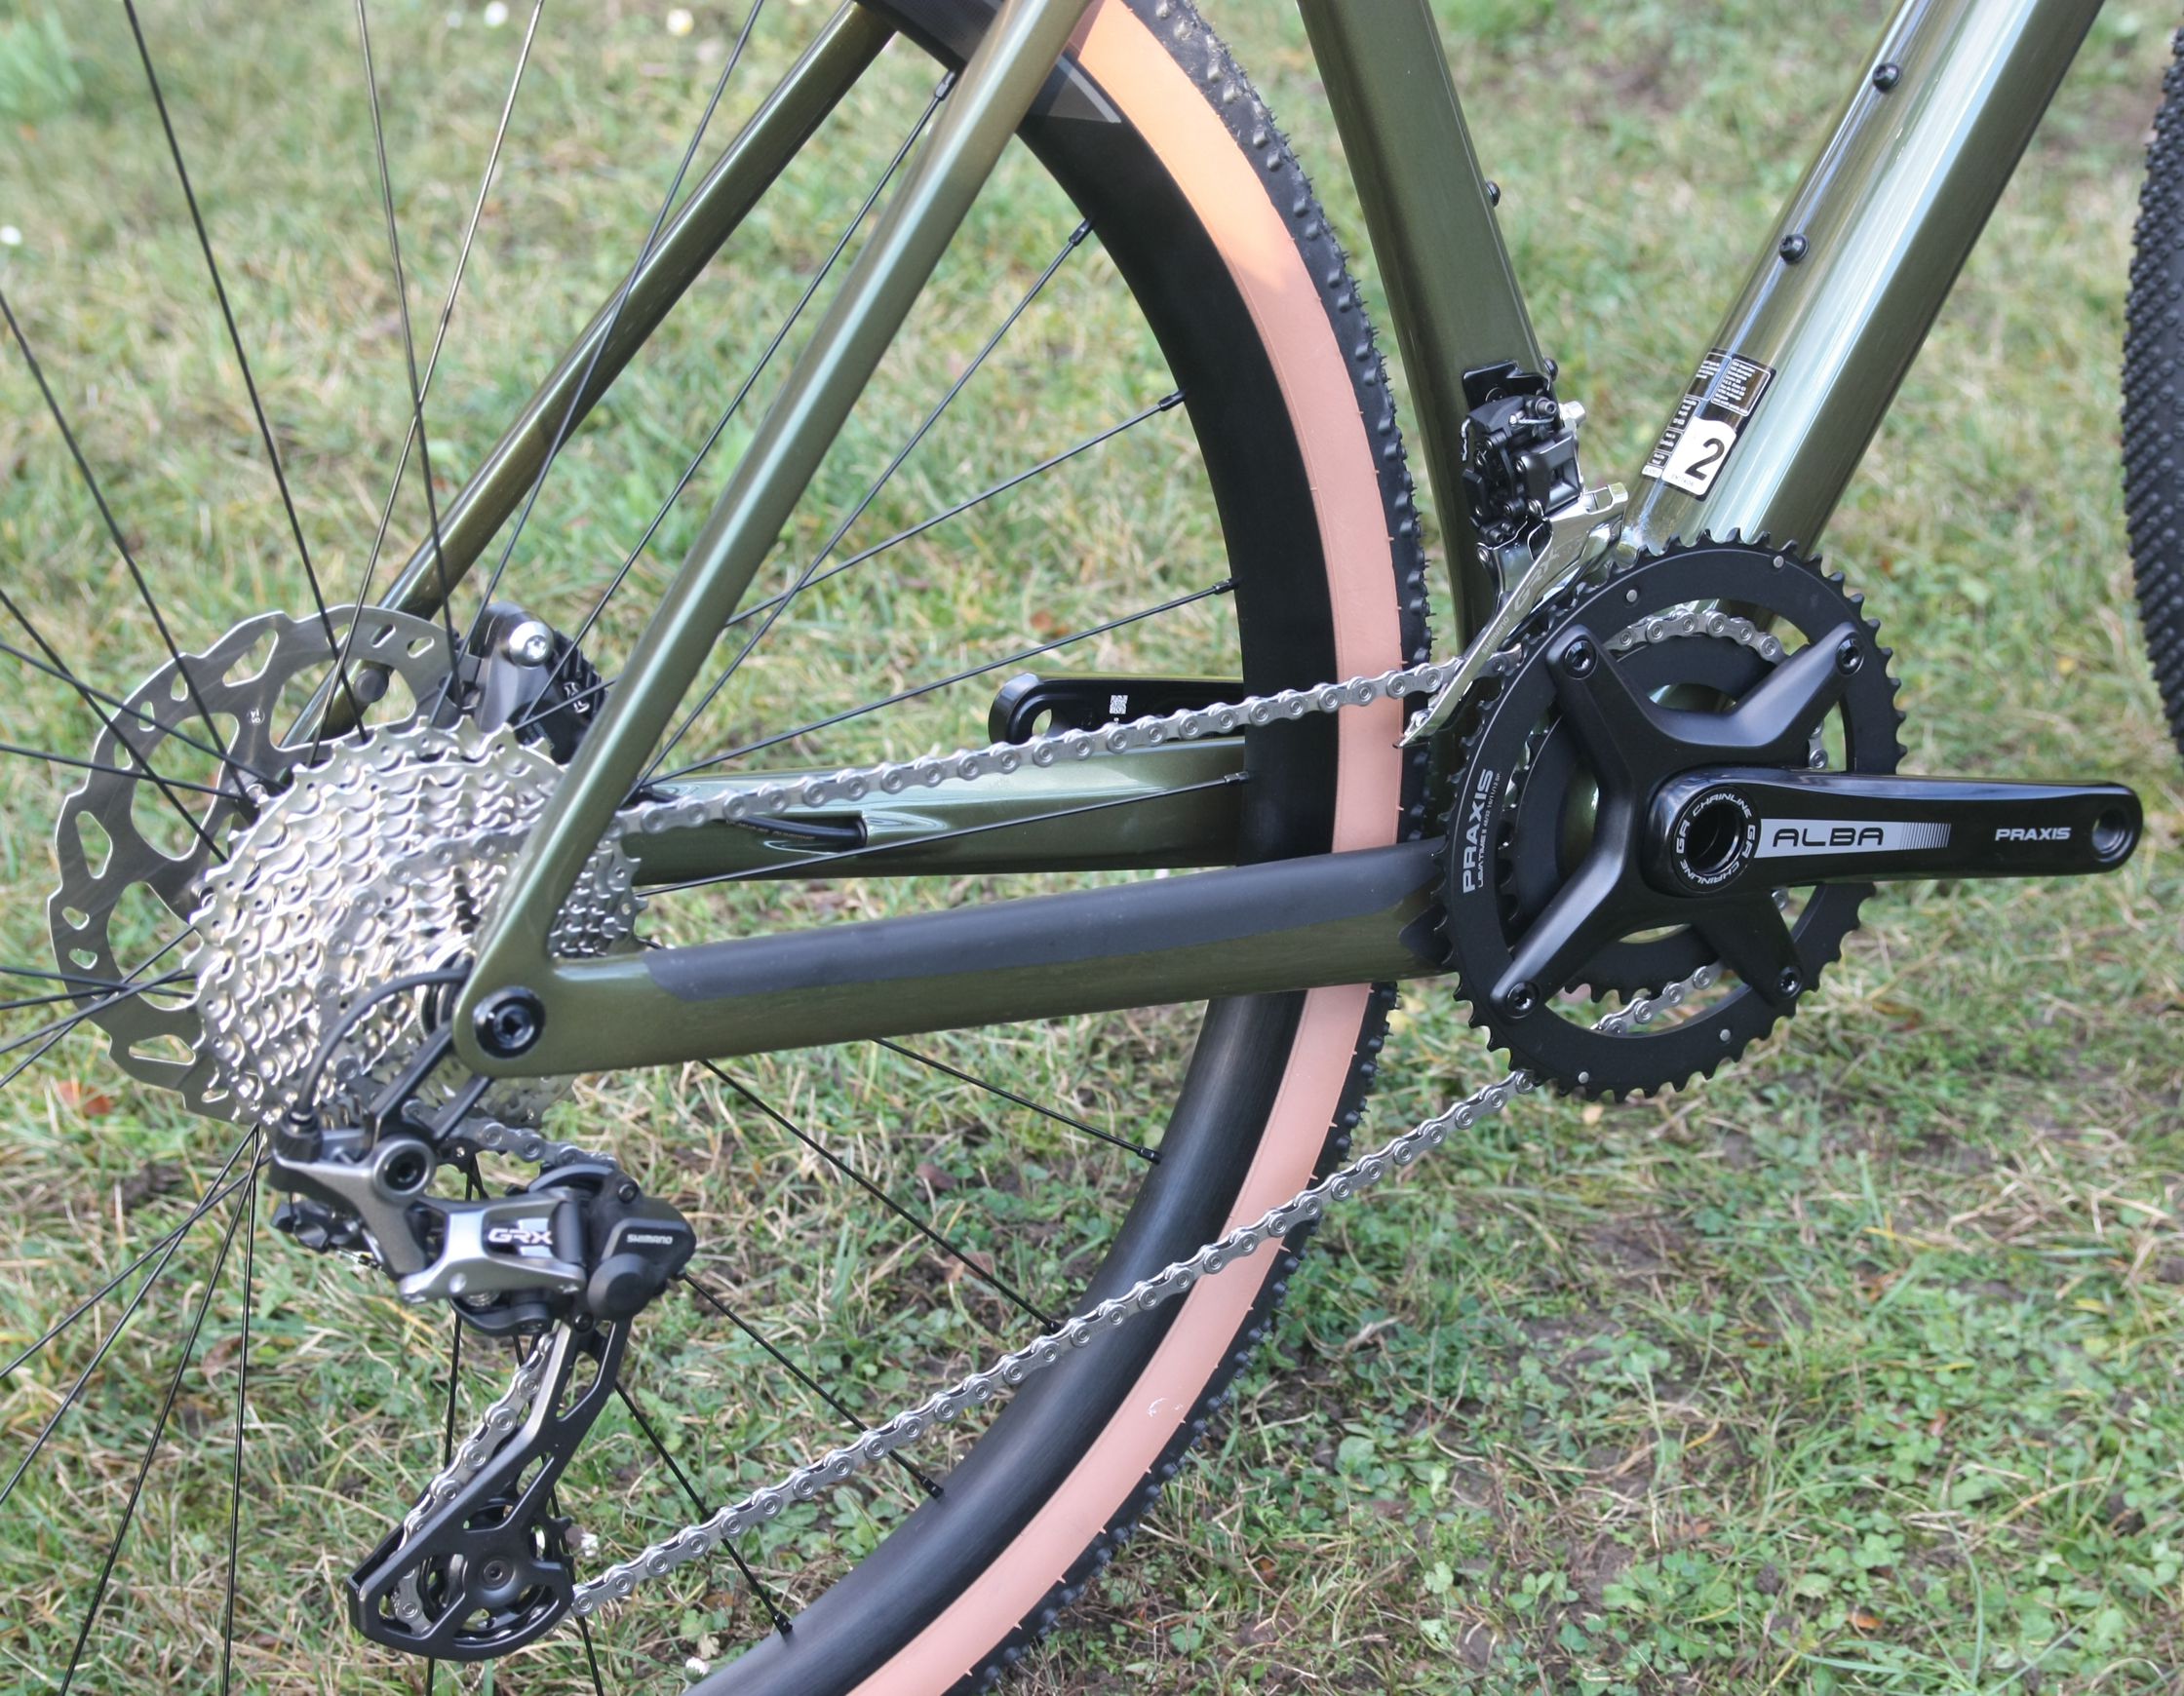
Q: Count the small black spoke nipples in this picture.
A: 9